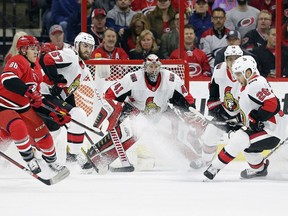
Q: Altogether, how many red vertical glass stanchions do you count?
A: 3